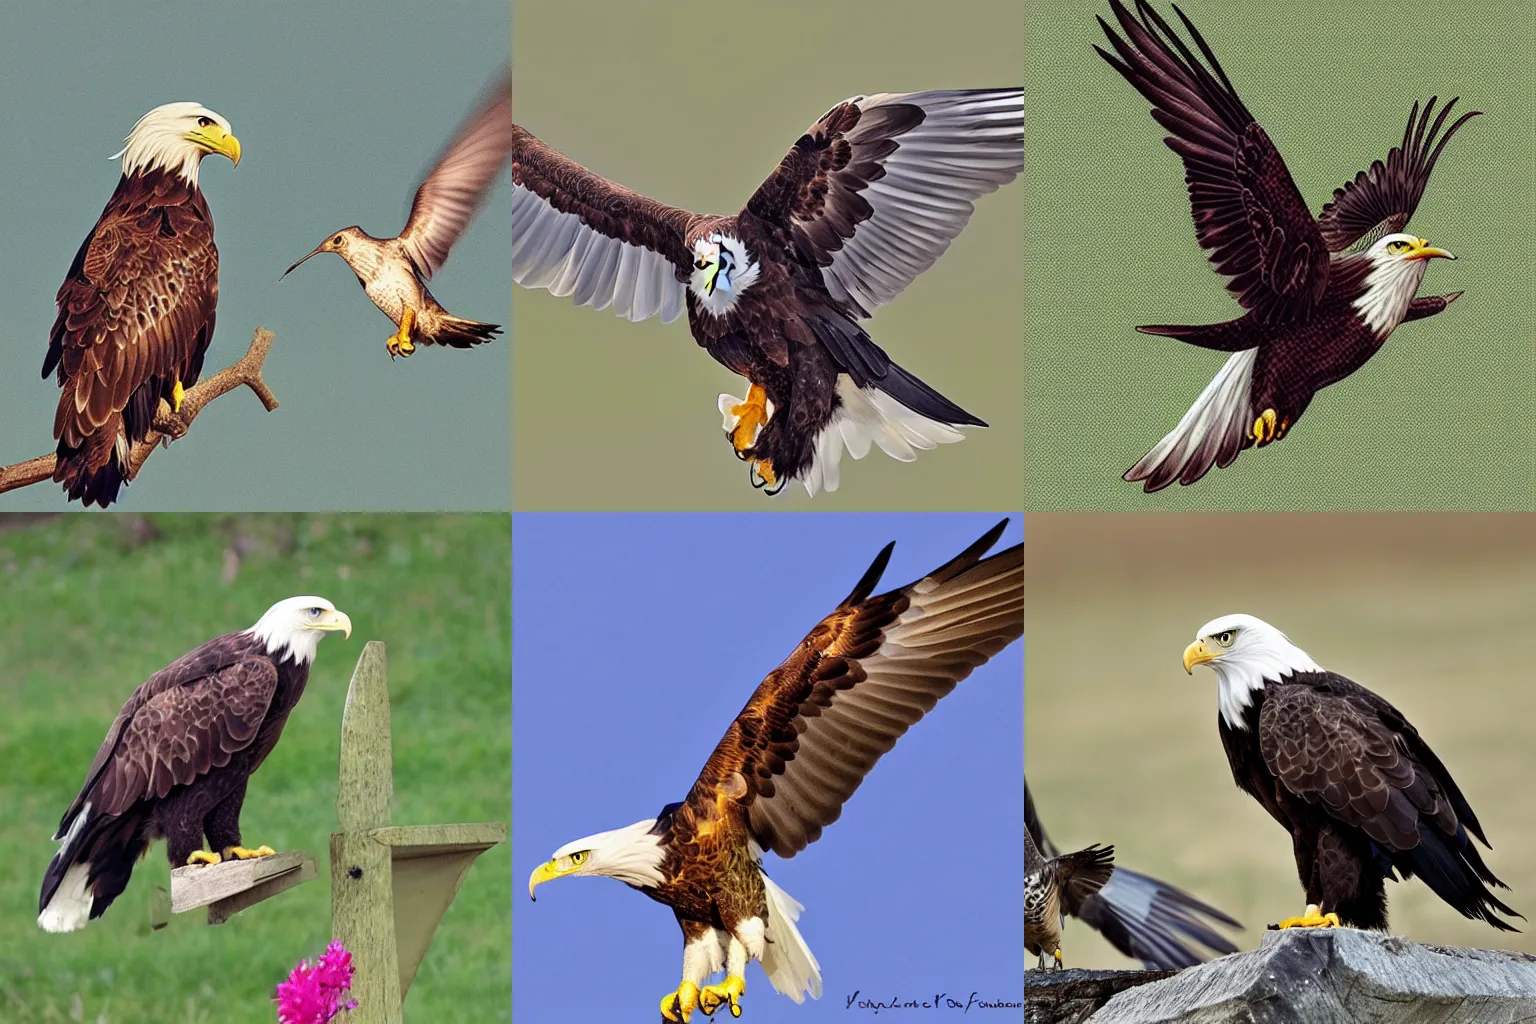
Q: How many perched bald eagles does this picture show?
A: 3